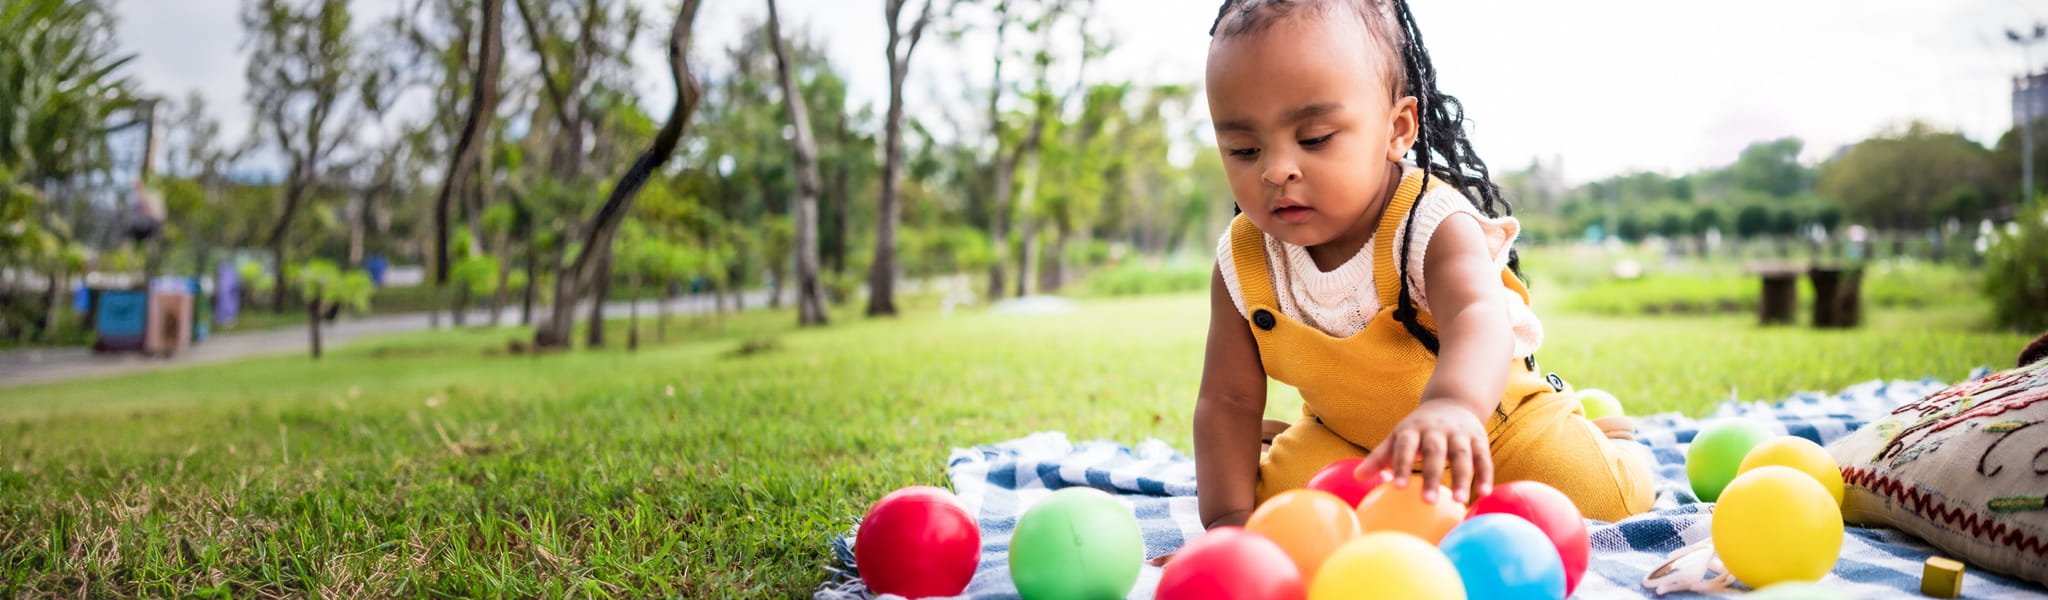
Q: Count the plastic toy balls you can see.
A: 14